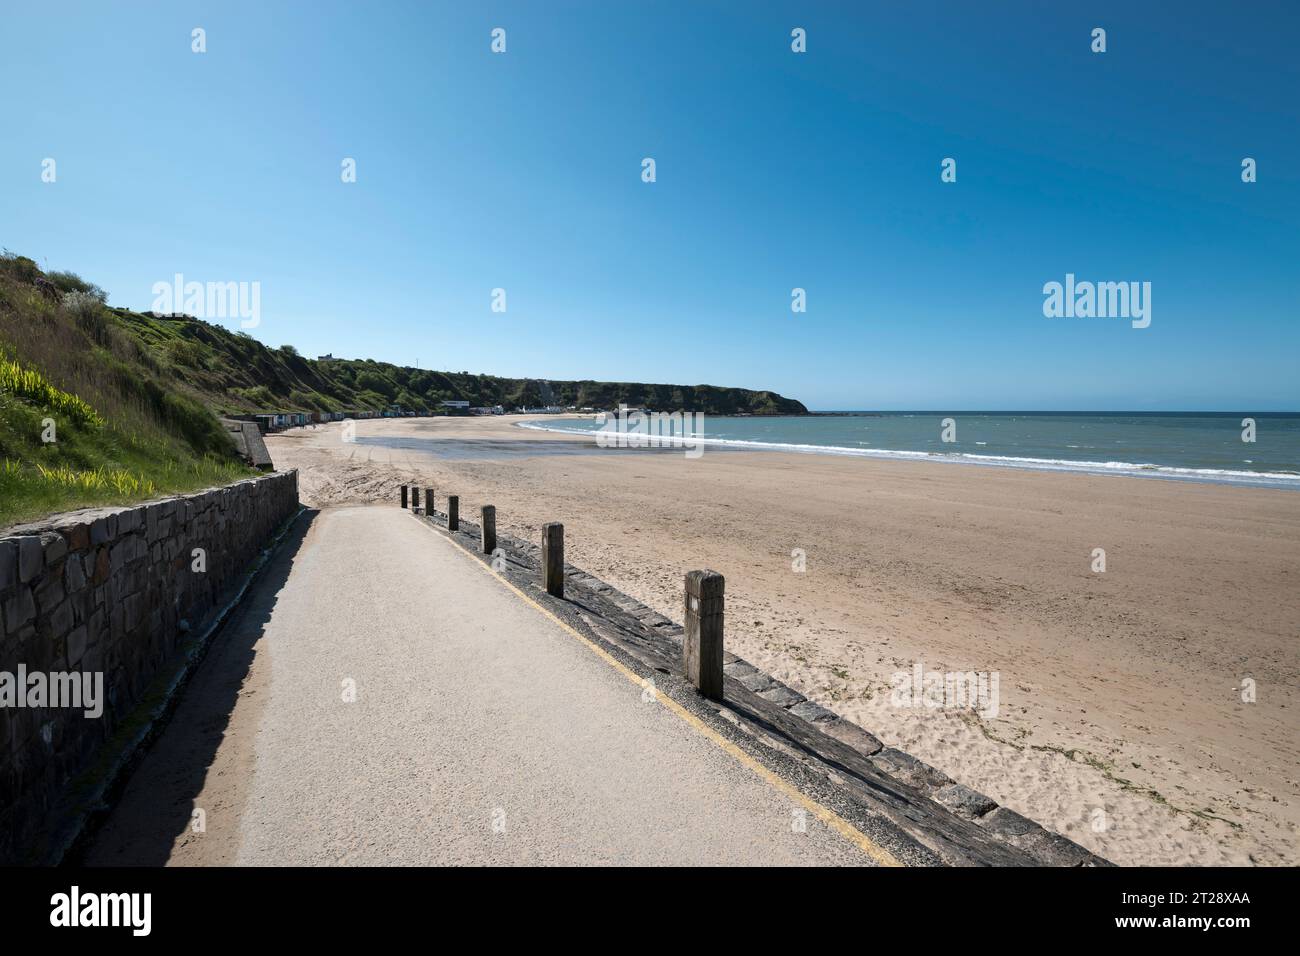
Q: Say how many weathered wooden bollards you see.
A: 7